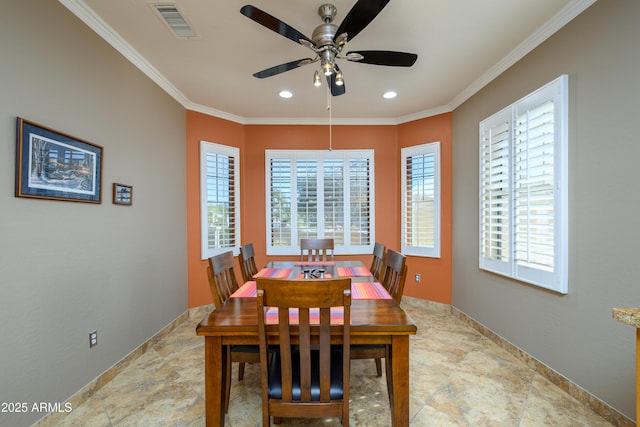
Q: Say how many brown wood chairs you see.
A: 6